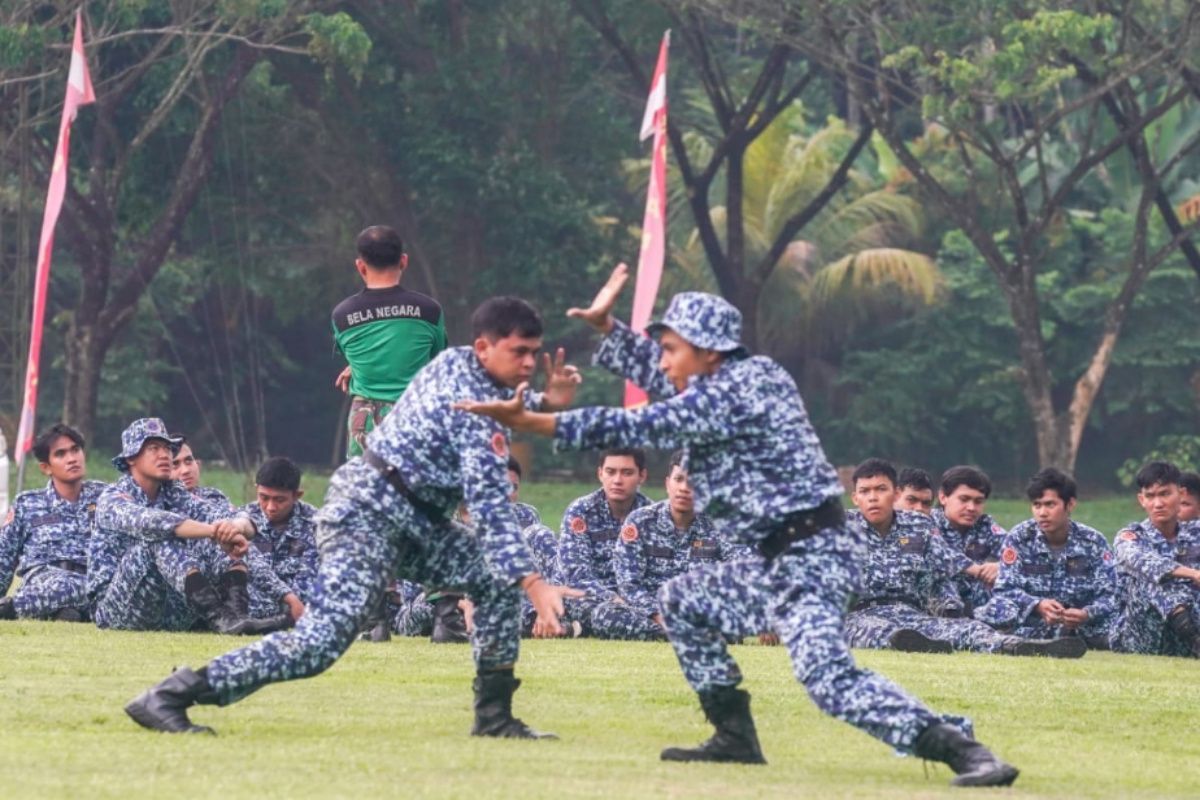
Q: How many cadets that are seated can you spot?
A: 13